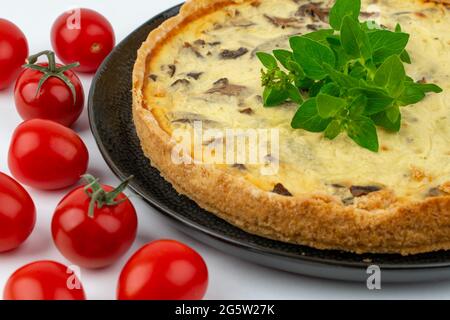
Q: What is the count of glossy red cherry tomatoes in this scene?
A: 8